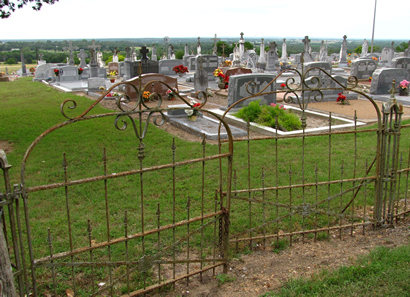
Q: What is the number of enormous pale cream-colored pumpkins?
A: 0